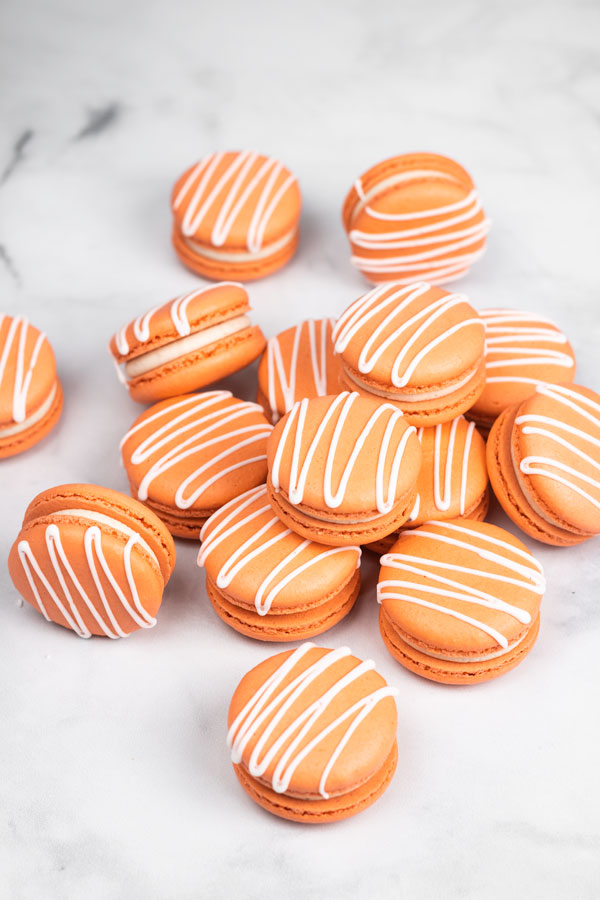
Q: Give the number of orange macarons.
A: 15